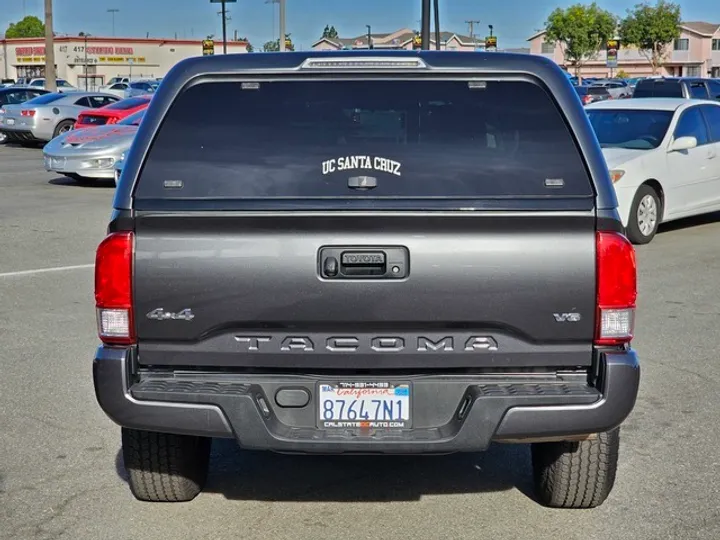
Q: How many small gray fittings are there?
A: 4